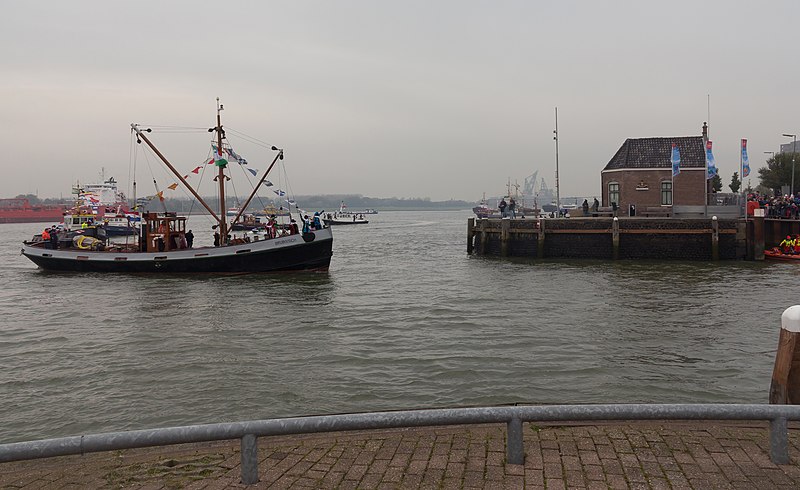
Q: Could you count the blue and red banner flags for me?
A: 3